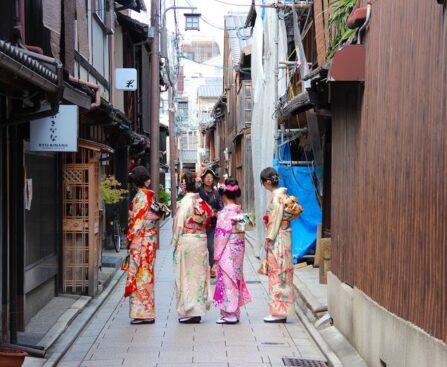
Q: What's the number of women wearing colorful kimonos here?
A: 4